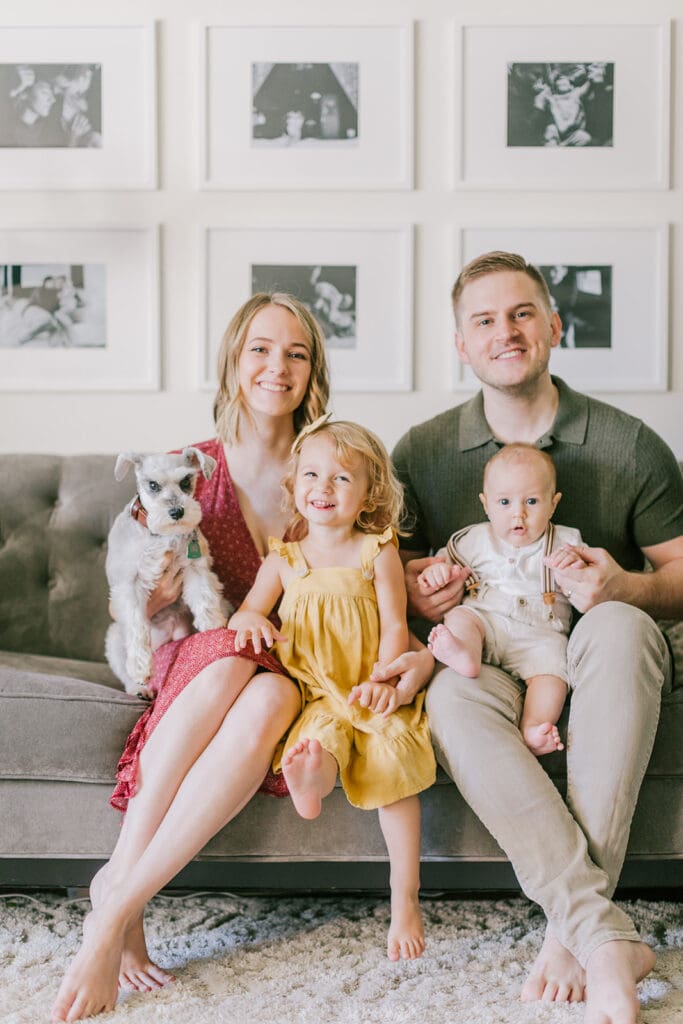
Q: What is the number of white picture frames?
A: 6